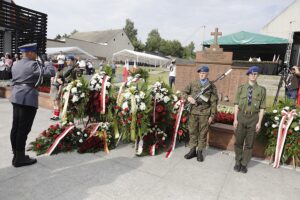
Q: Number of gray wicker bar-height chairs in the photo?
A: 0